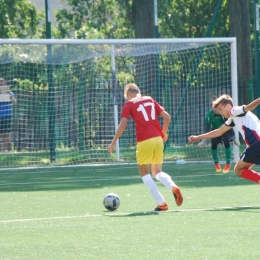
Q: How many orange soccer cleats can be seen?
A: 2